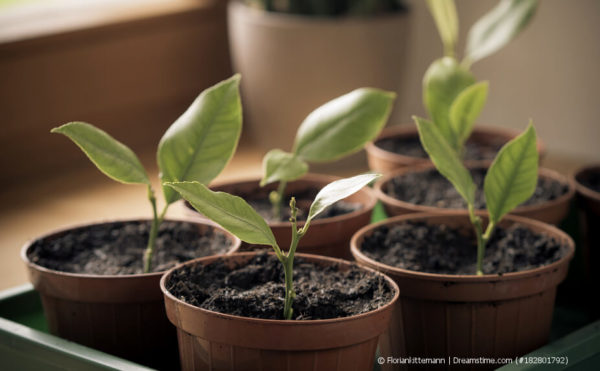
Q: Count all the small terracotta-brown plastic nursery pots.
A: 7